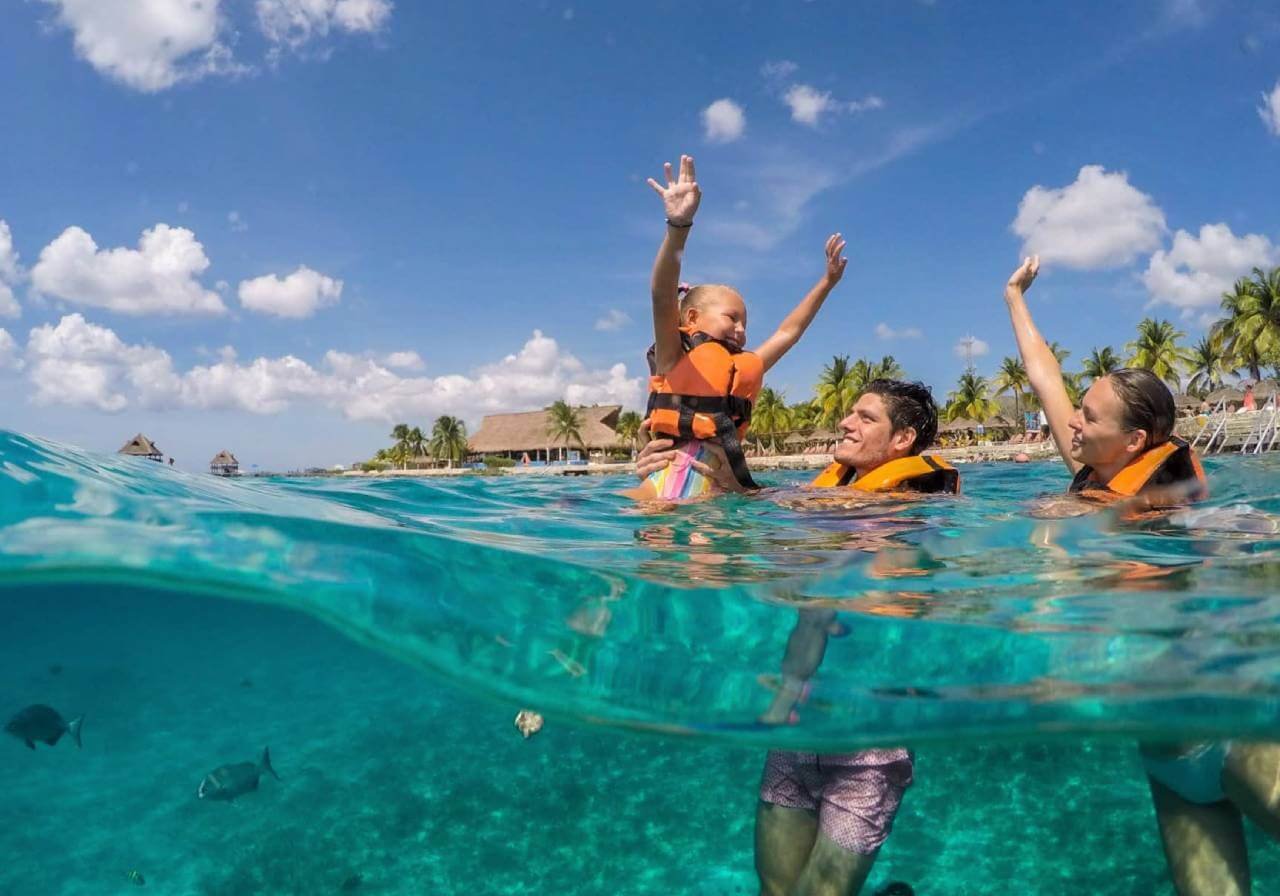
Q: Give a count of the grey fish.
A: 2